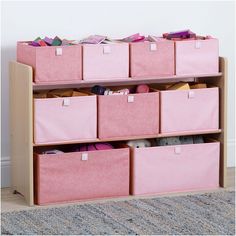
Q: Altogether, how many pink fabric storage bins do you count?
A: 9